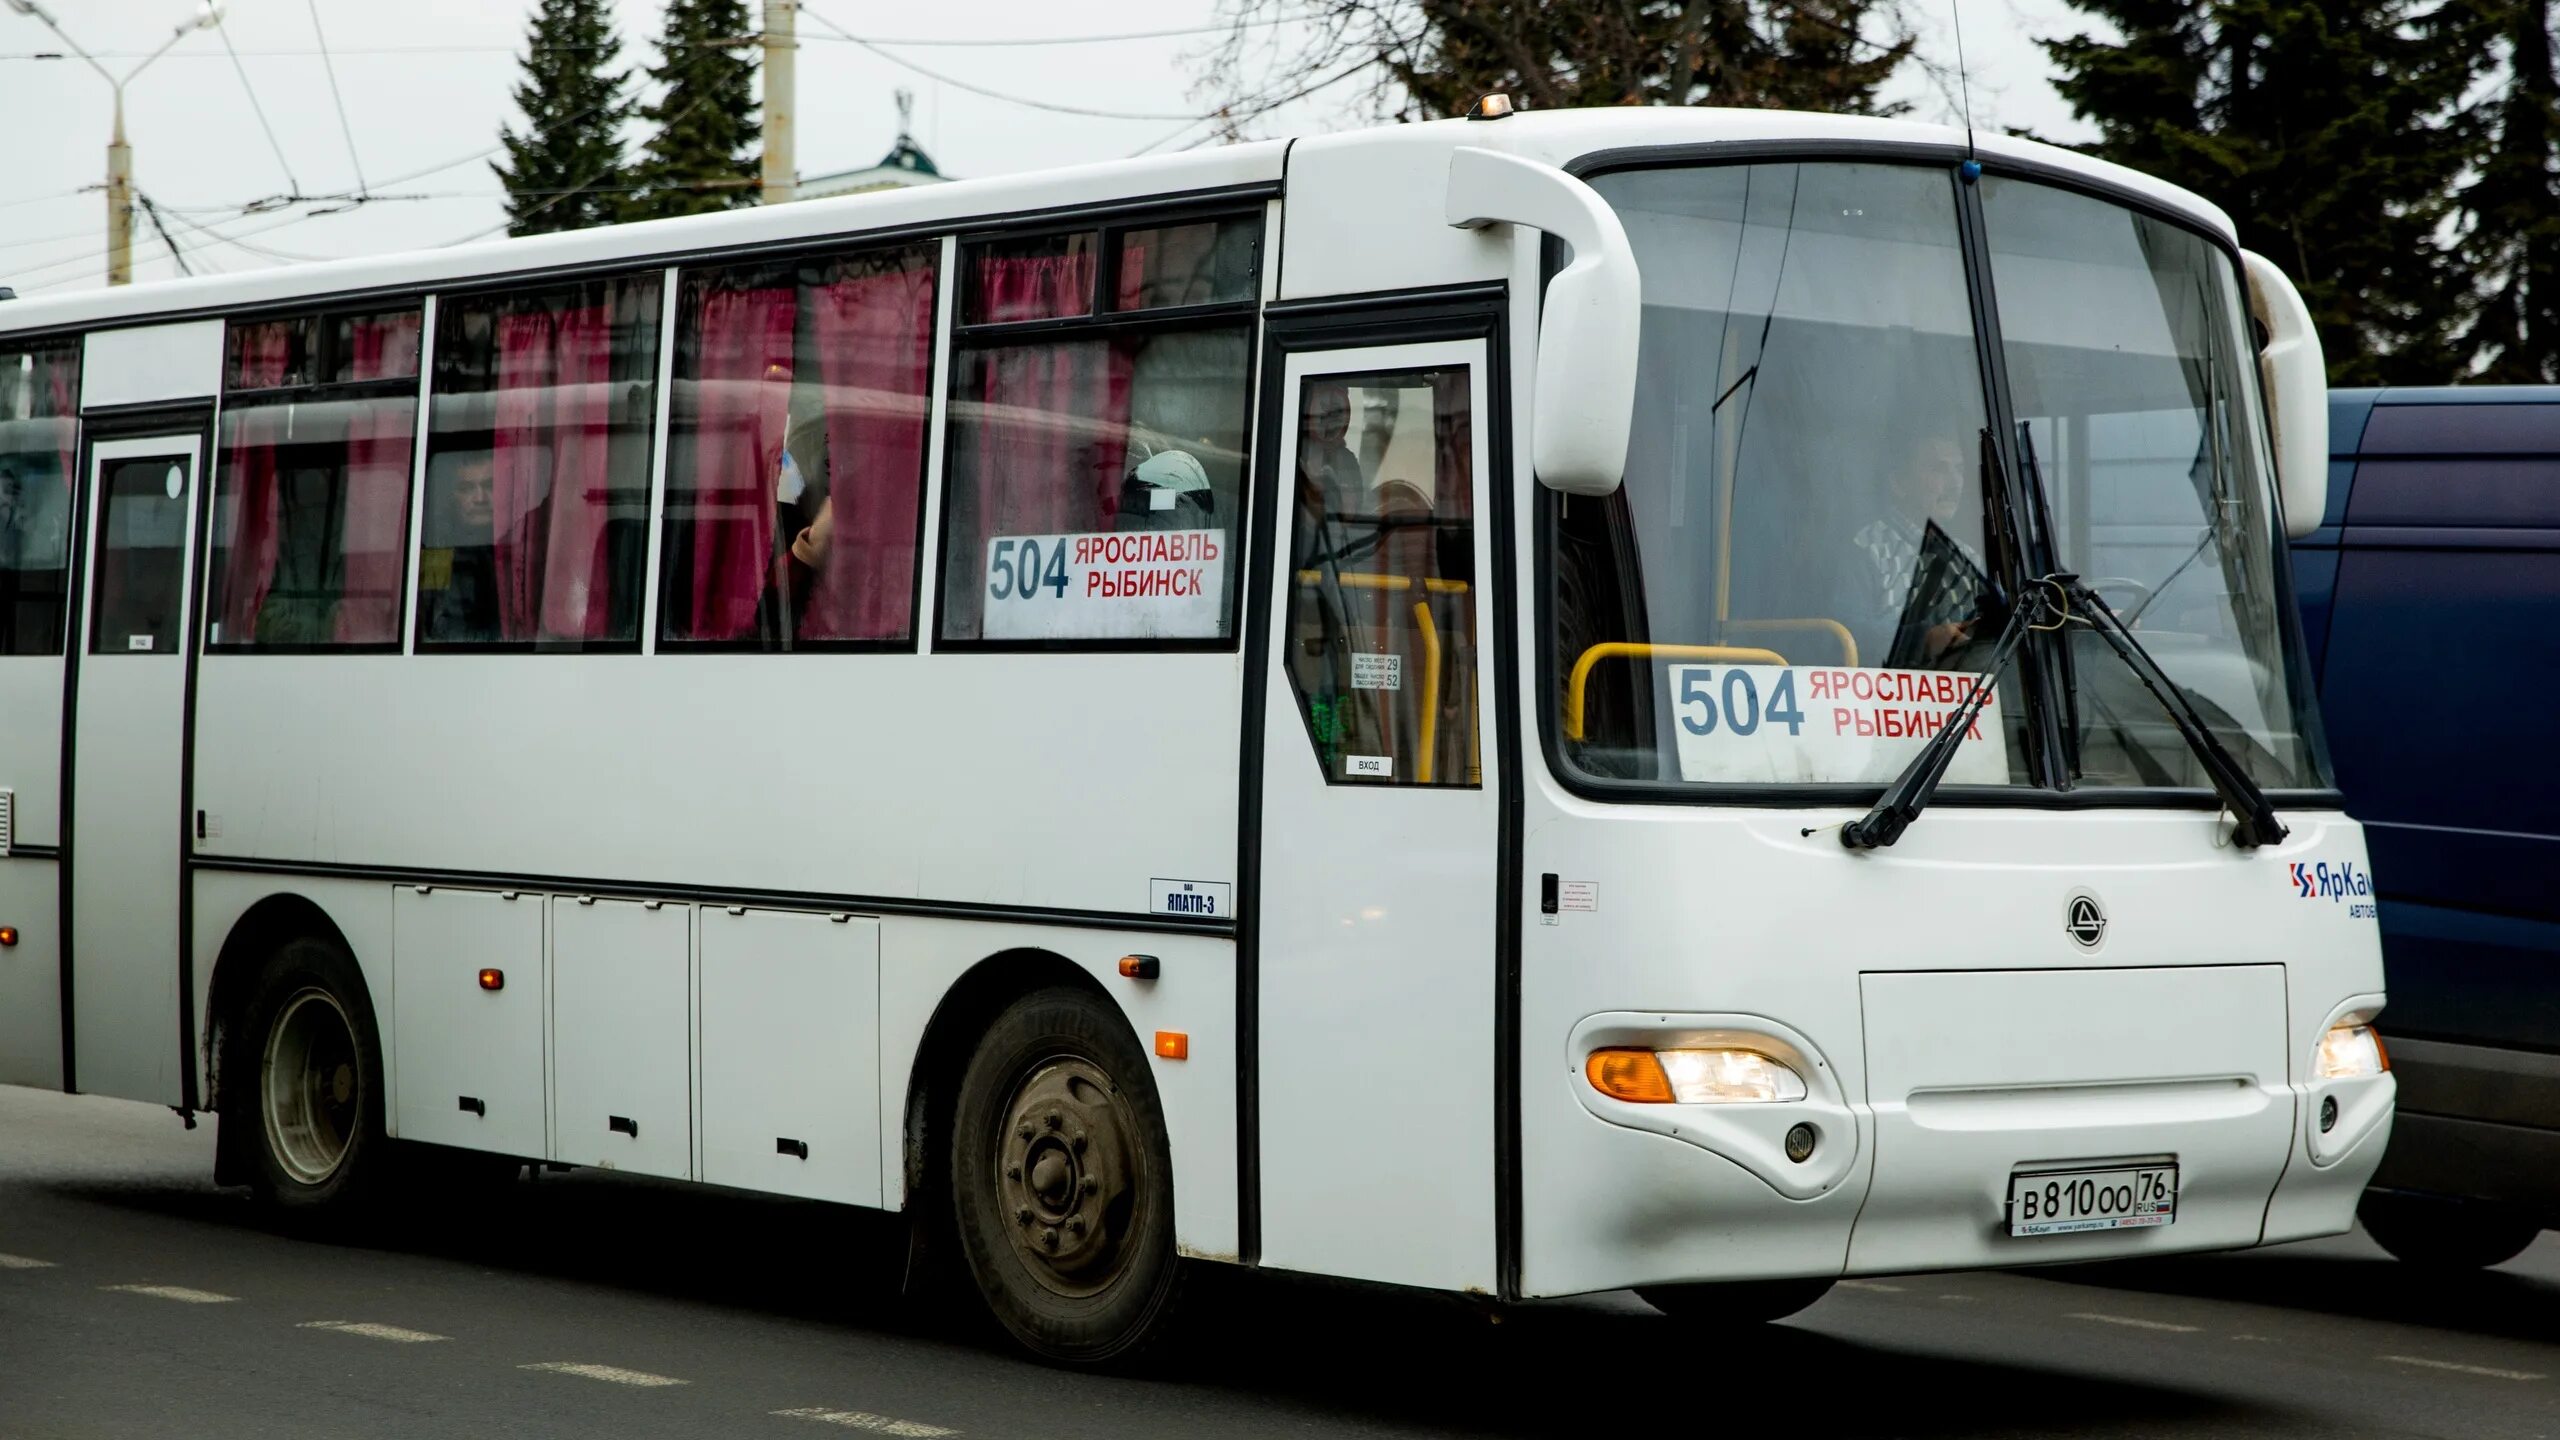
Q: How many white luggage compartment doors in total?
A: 3